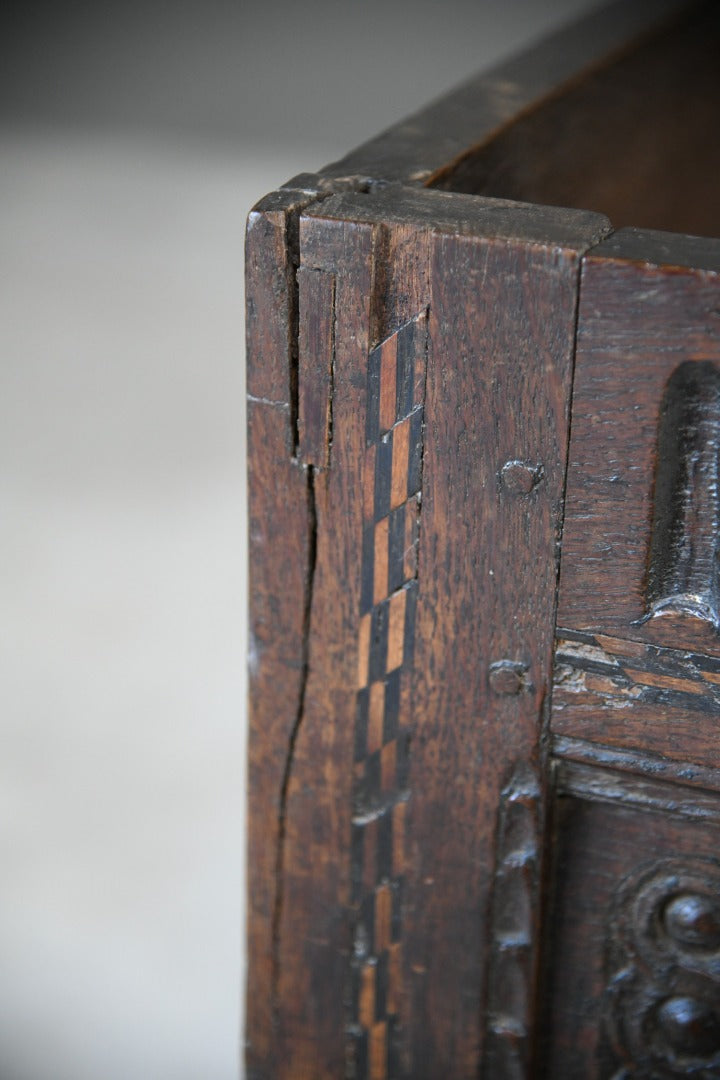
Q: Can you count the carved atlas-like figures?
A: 0